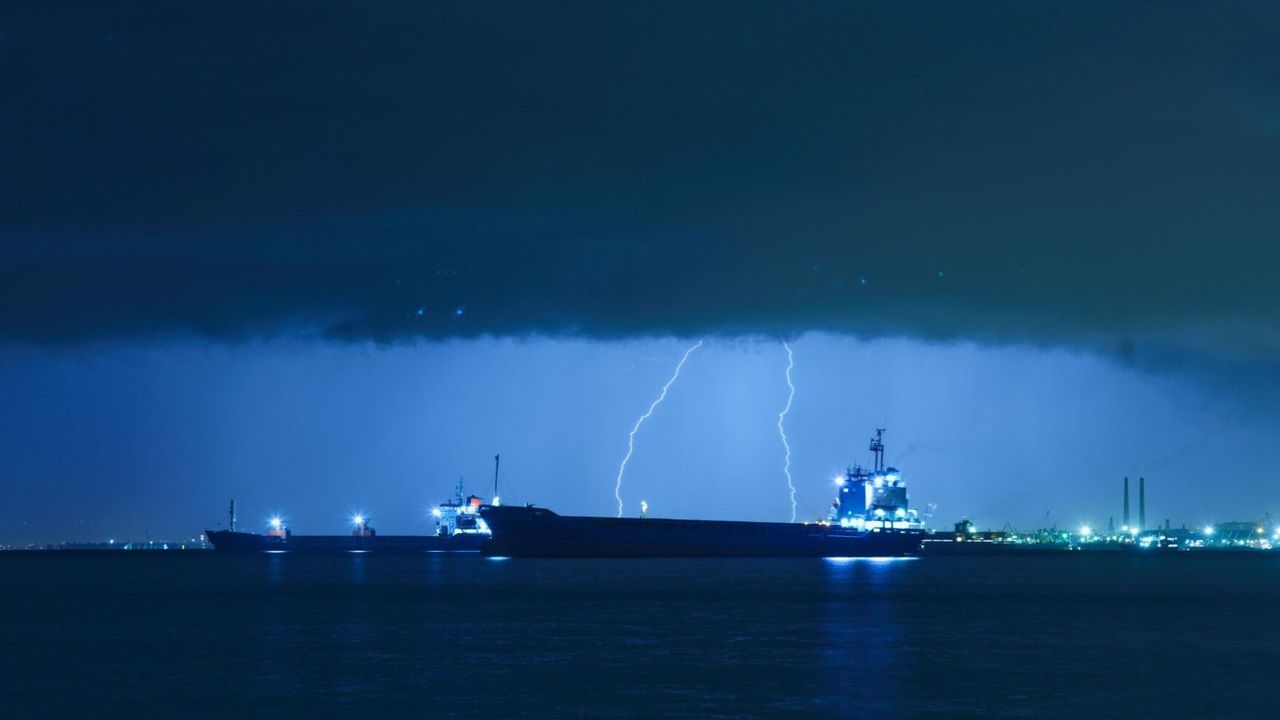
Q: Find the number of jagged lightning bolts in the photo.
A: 2